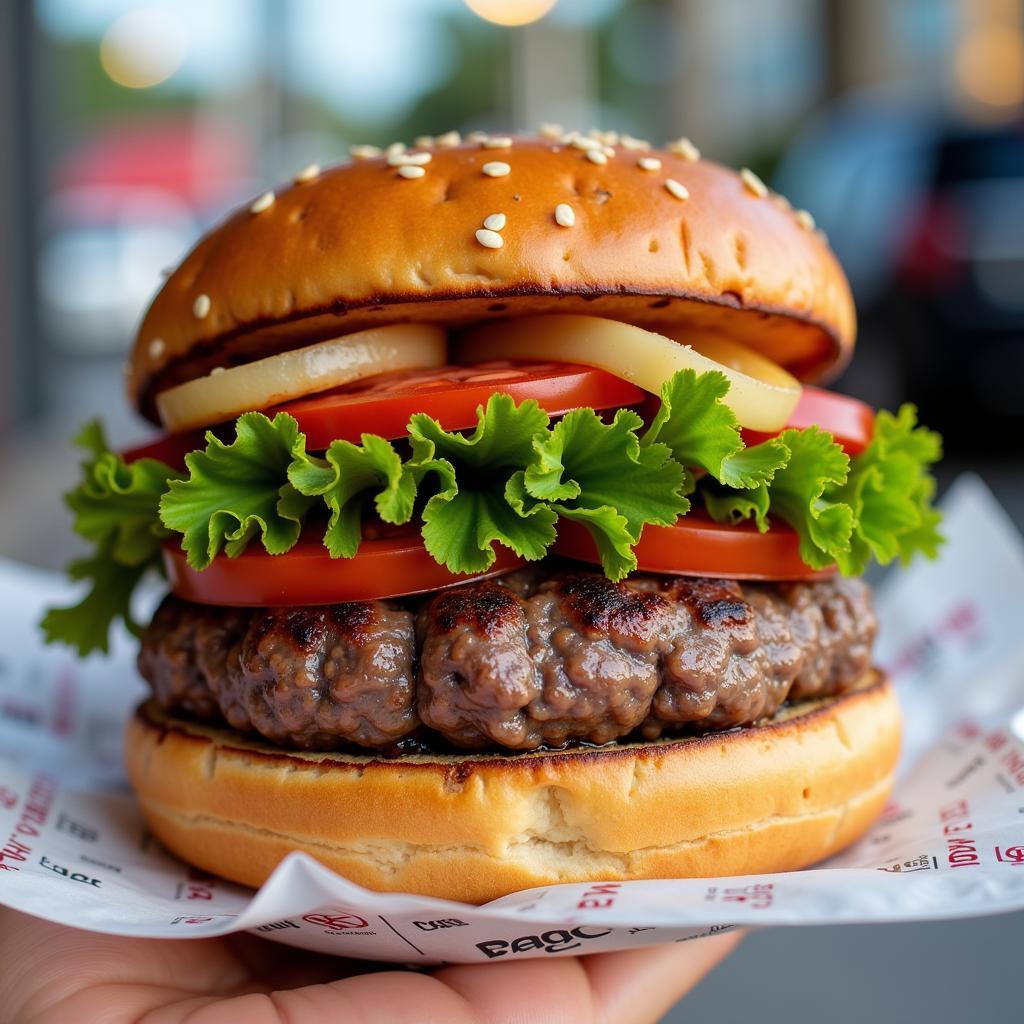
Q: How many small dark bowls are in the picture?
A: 0